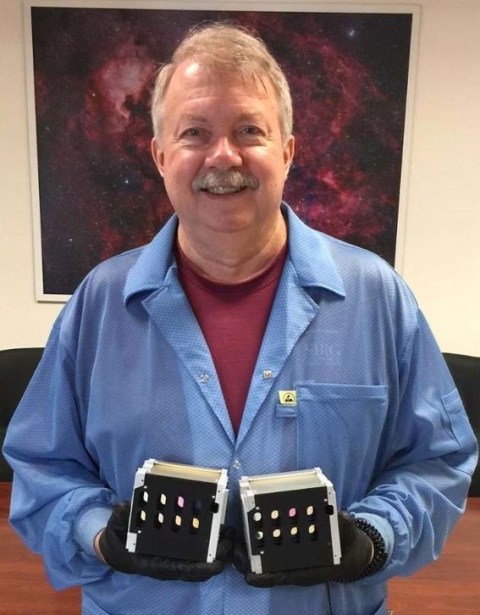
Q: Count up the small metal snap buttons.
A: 3